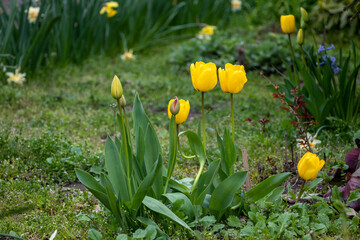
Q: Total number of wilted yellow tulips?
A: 0